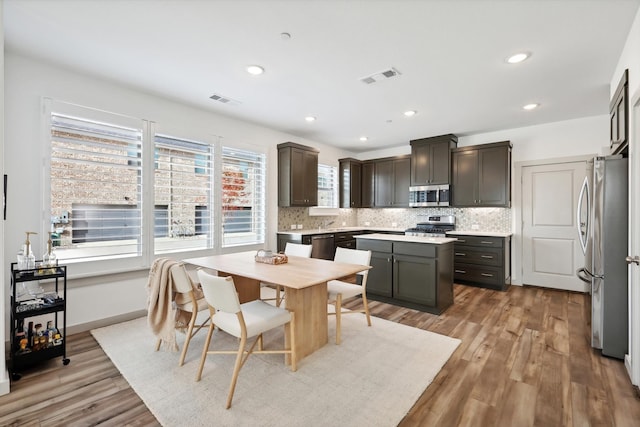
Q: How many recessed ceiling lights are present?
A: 6